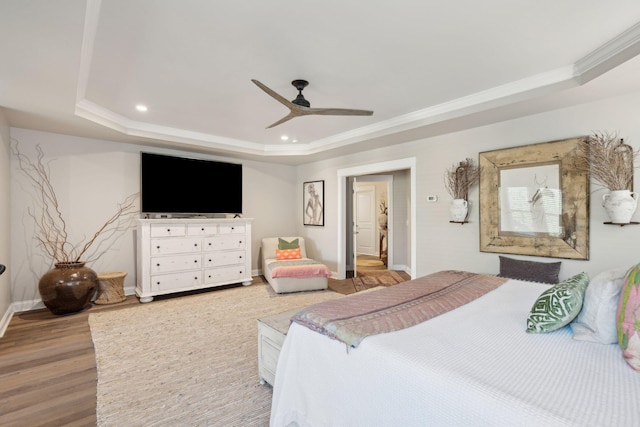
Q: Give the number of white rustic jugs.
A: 2